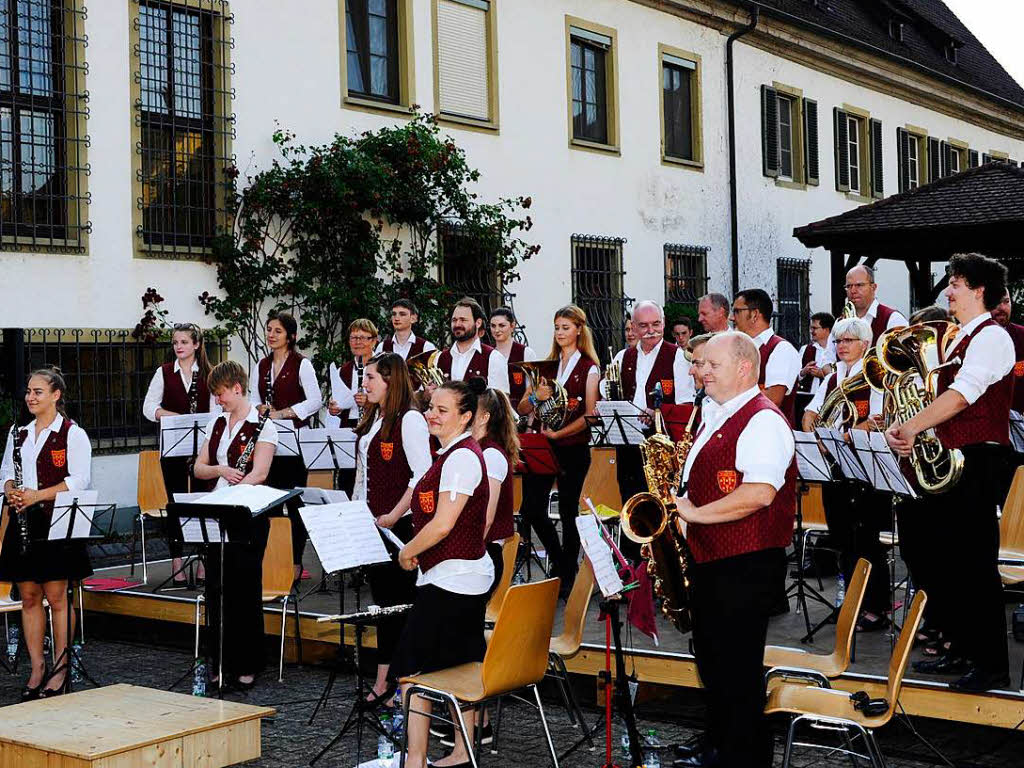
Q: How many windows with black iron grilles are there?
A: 7